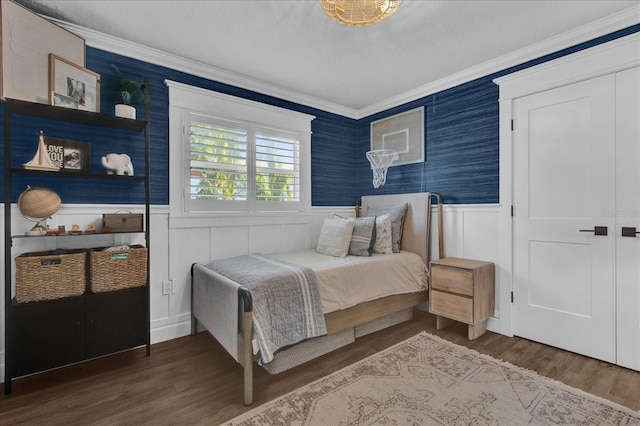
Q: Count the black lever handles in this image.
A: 2